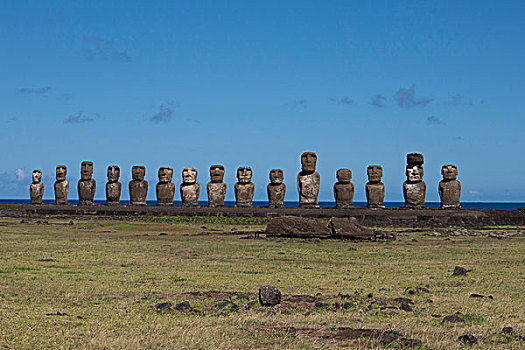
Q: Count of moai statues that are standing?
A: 15